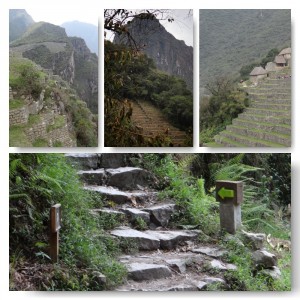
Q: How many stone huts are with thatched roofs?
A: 3